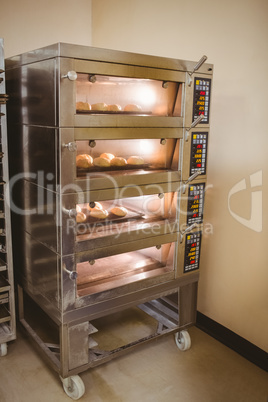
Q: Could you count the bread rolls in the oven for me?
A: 14